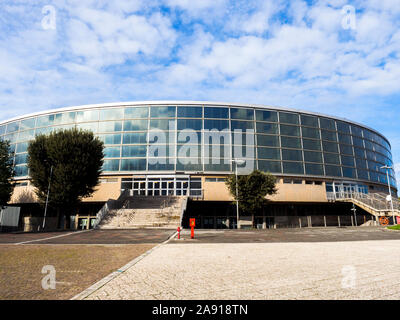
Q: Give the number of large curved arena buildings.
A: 1